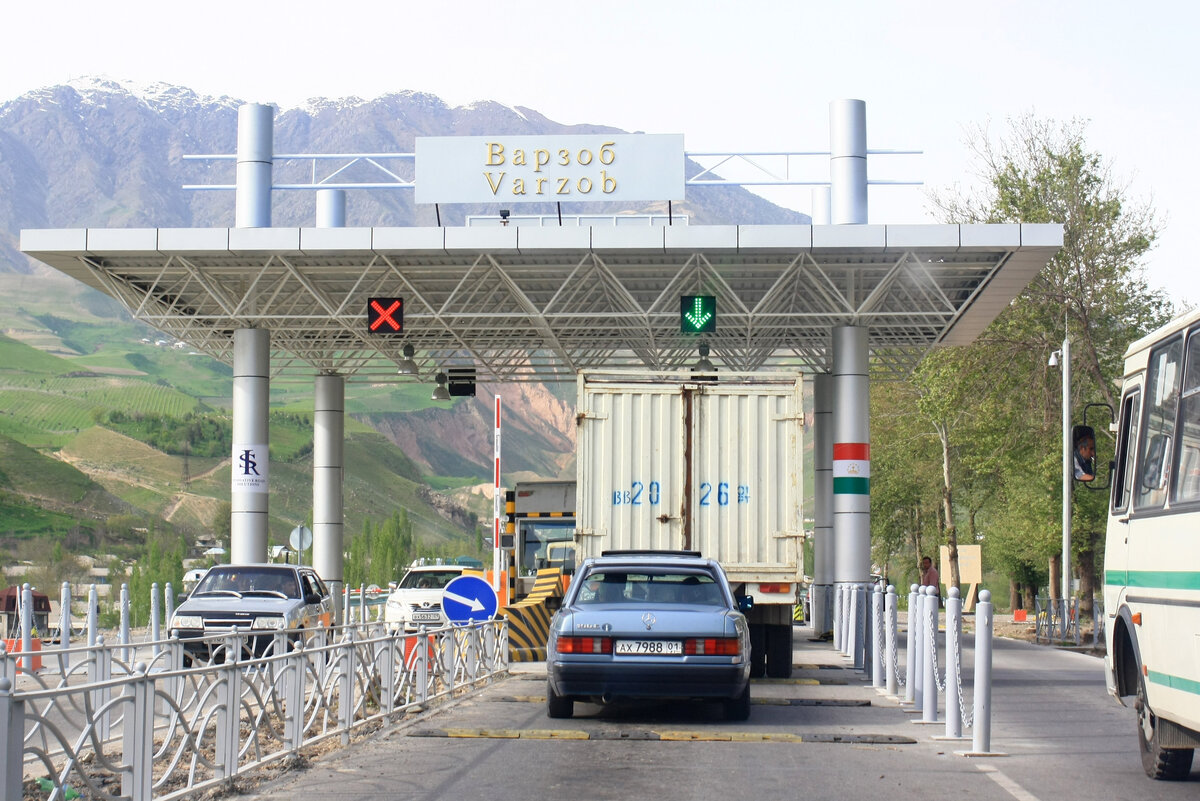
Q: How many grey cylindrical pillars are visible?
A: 4